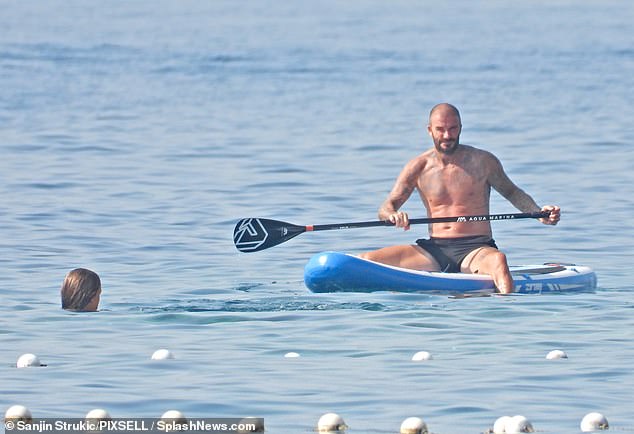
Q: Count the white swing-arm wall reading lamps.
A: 0